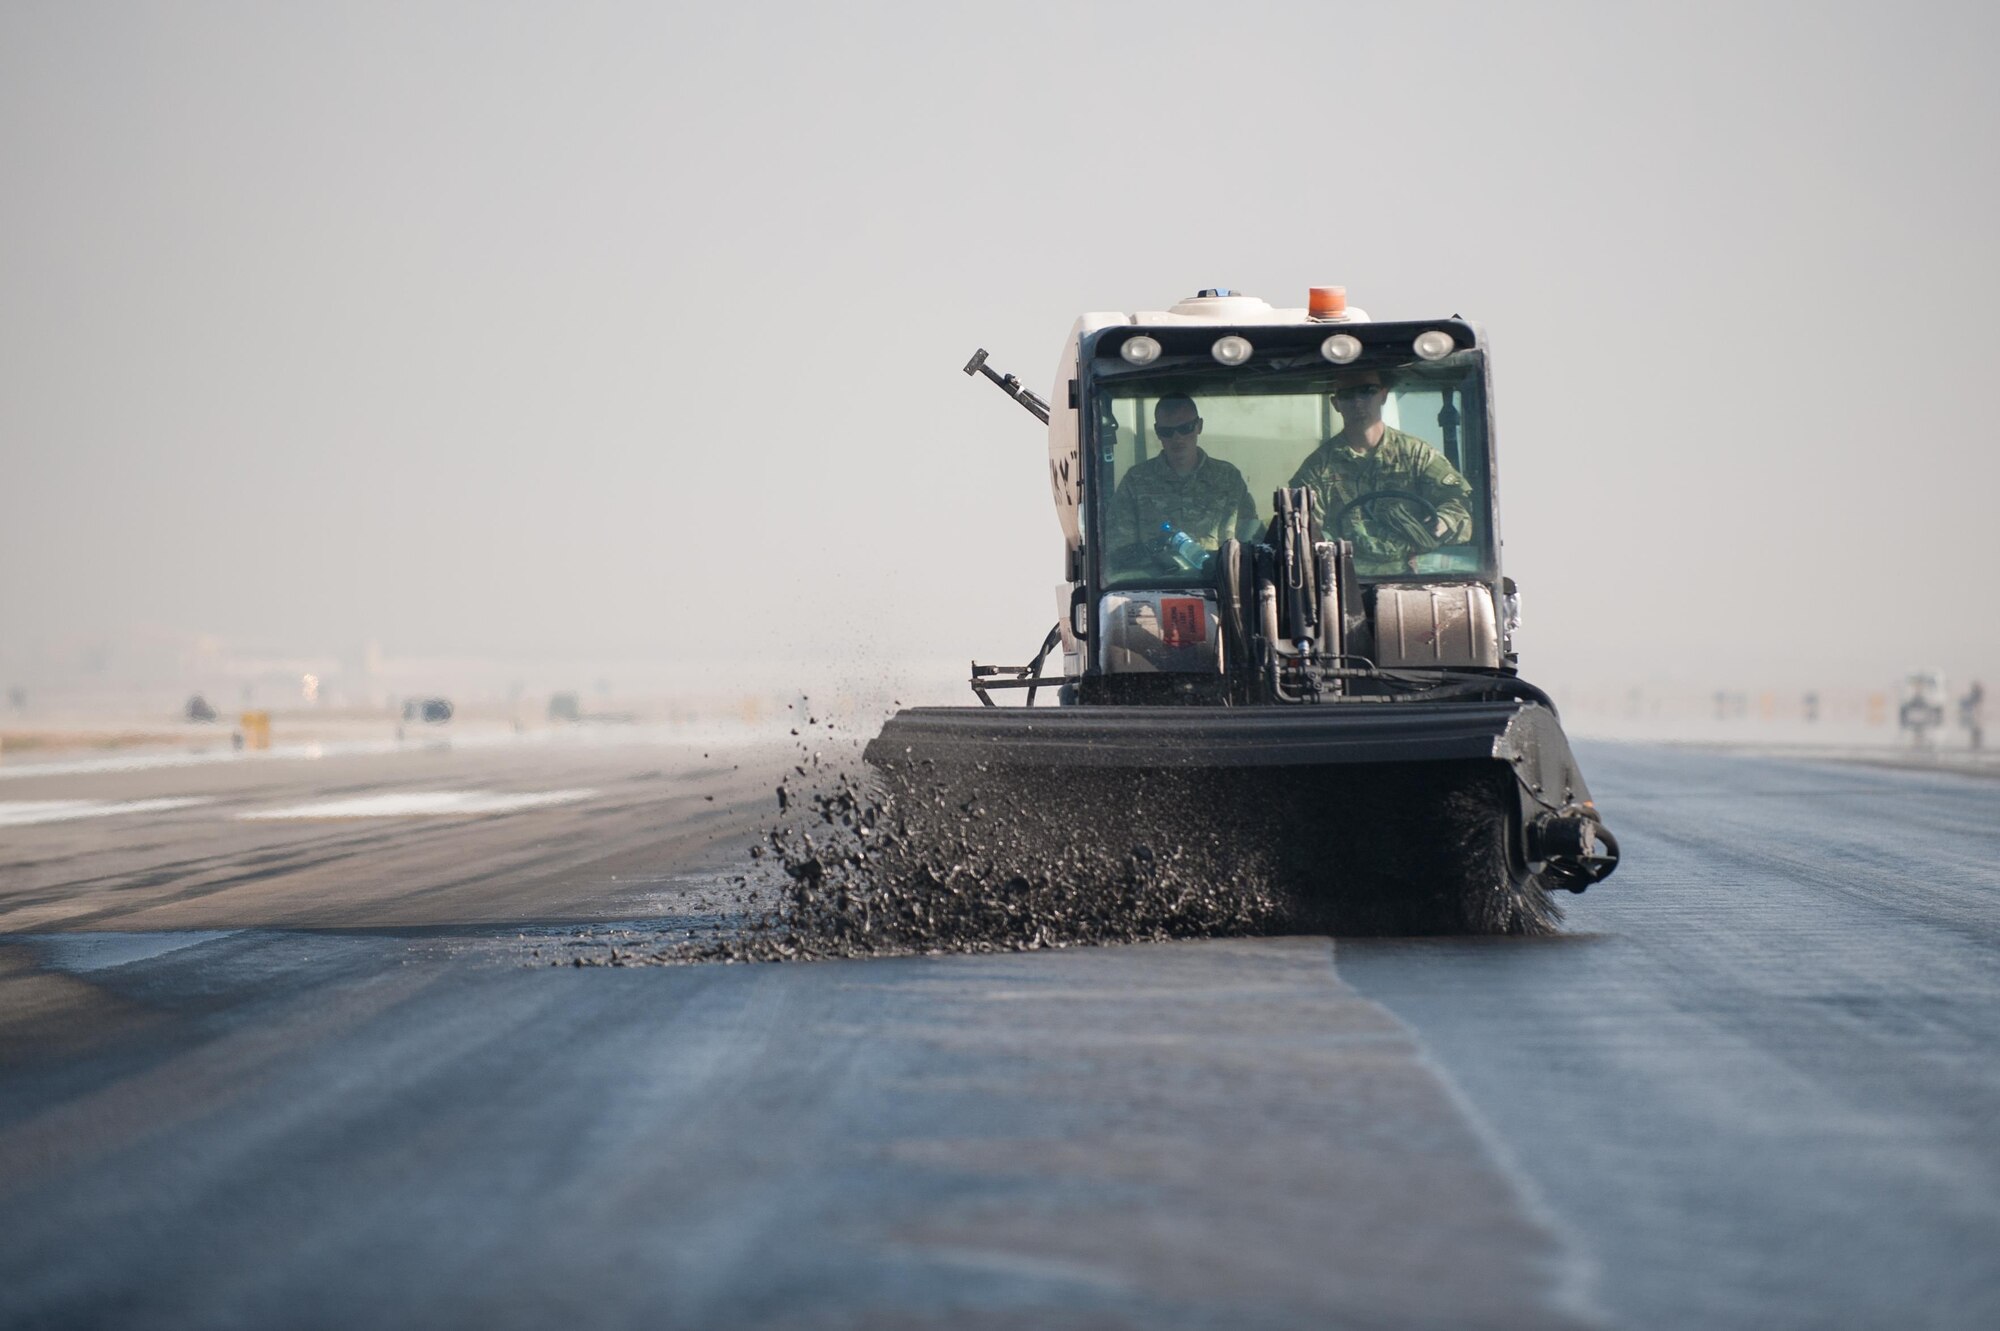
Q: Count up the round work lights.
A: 4